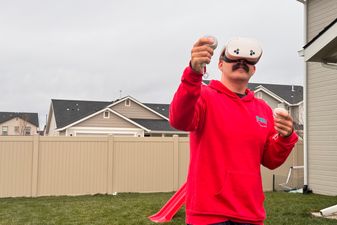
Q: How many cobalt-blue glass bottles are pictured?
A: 0